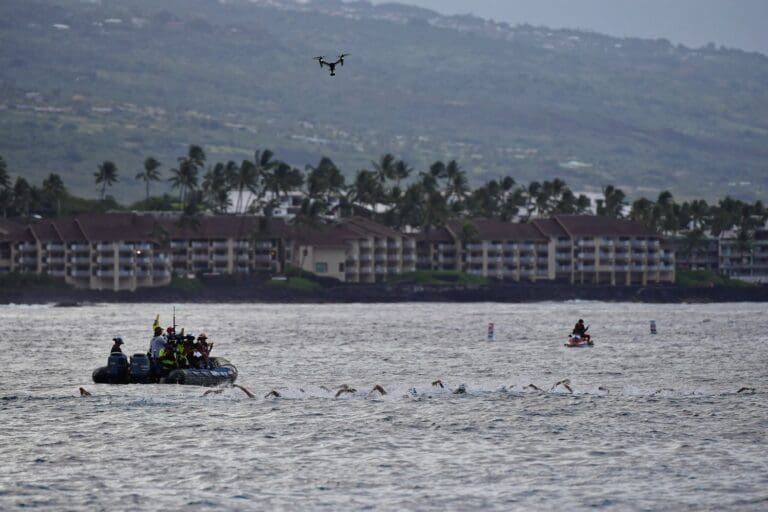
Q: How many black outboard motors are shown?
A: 2